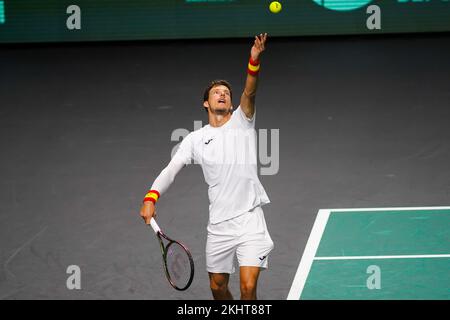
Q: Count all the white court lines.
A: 3